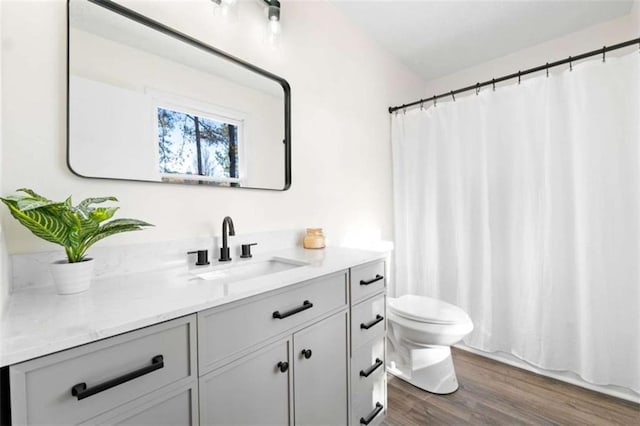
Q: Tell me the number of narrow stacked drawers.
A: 4